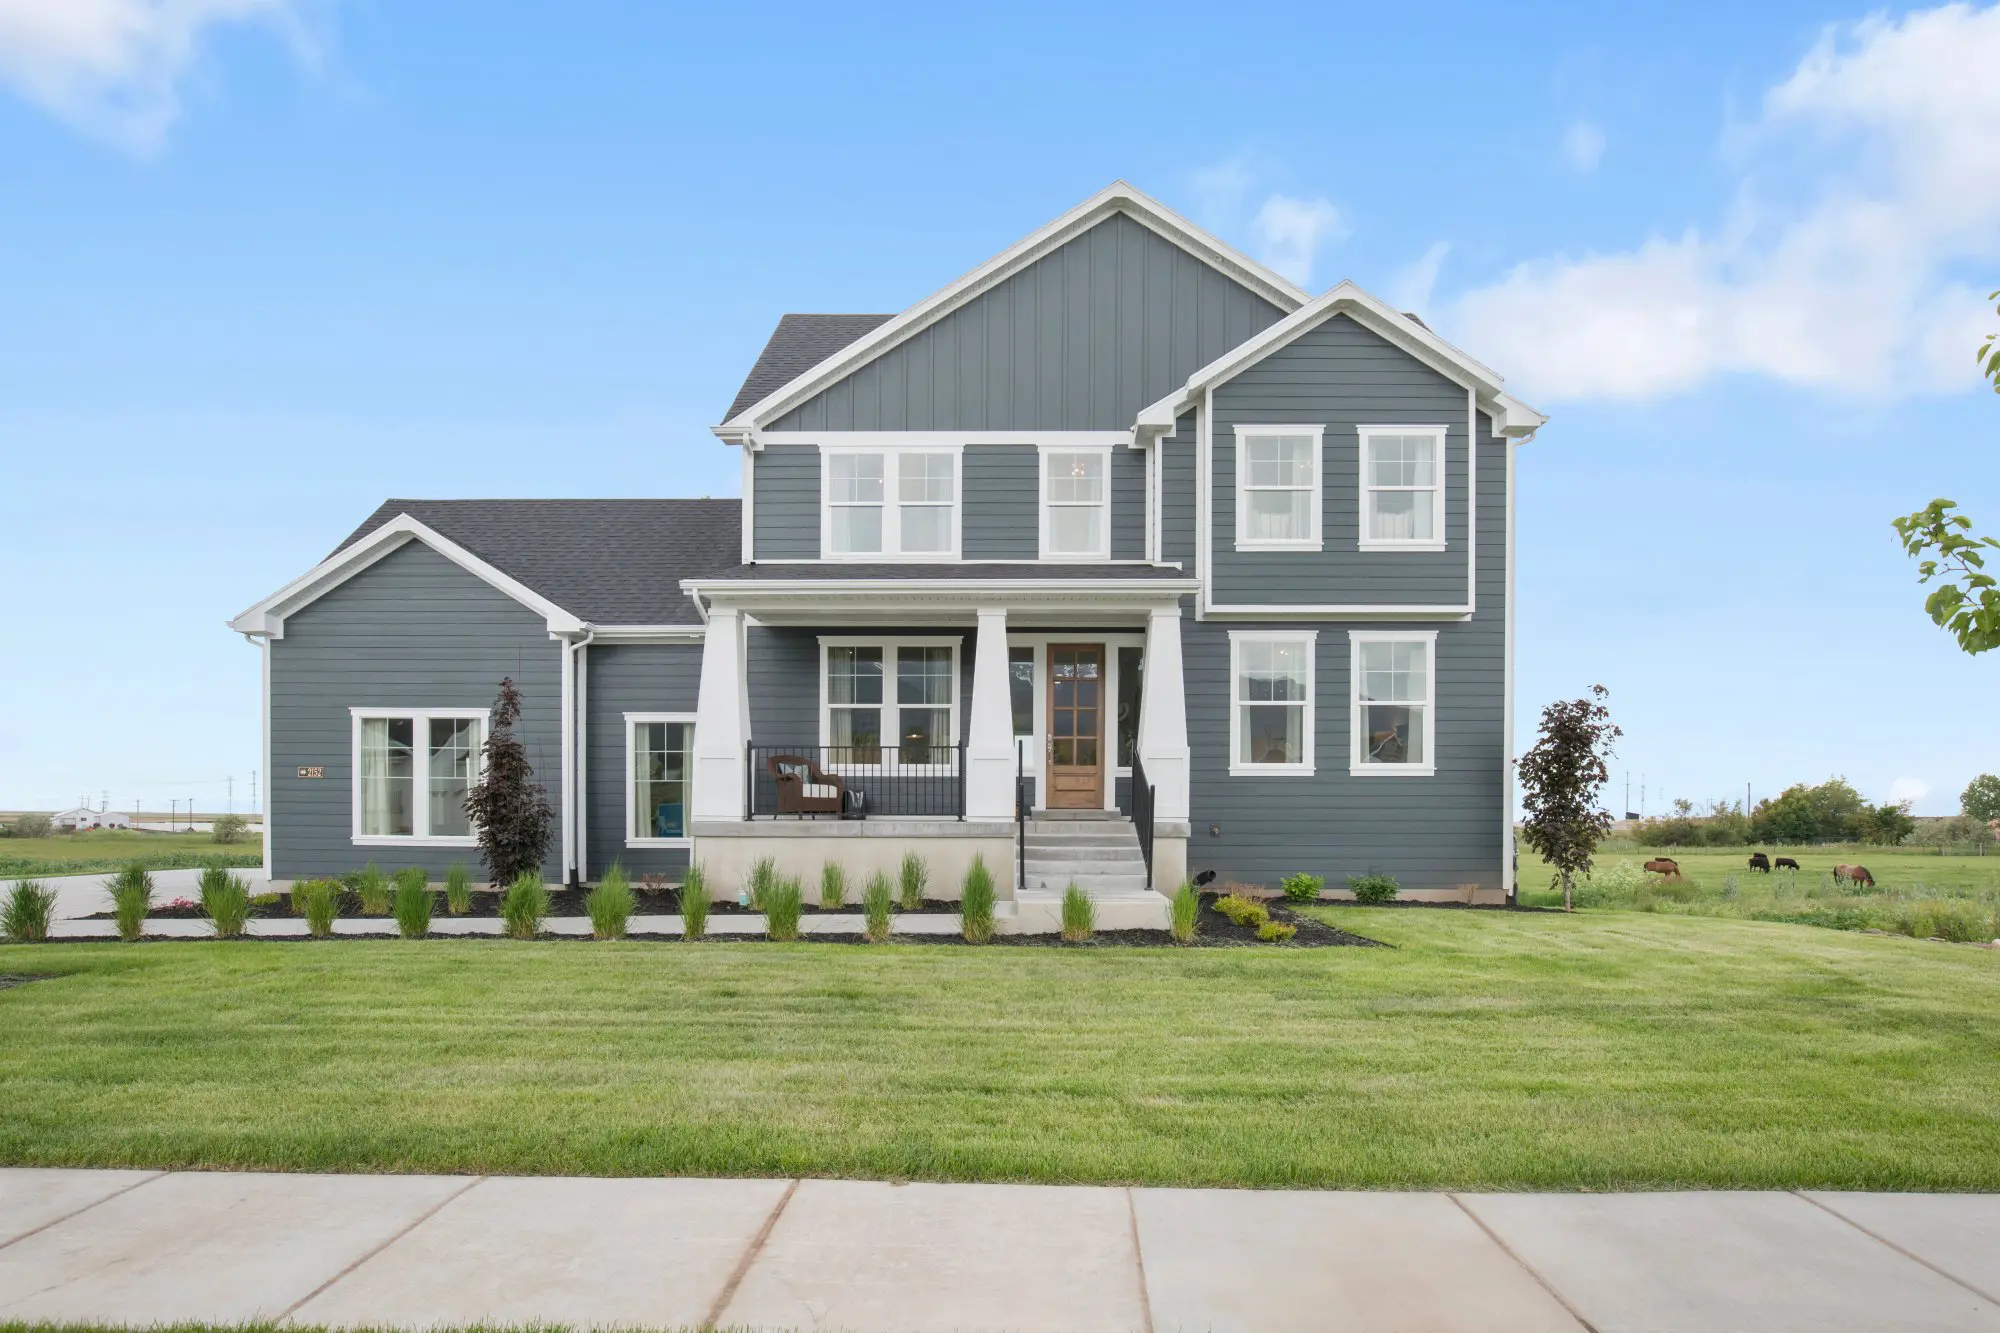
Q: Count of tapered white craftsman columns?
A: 3